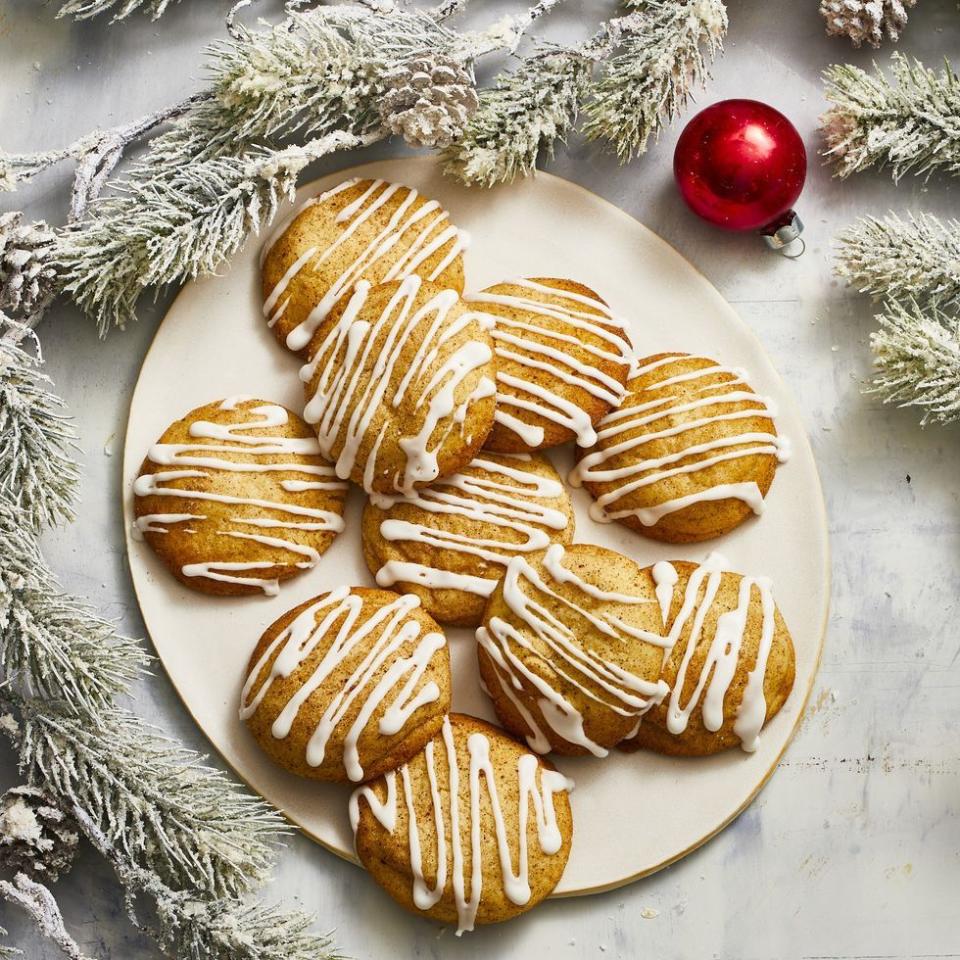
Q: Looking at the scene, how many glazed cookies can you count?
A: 10